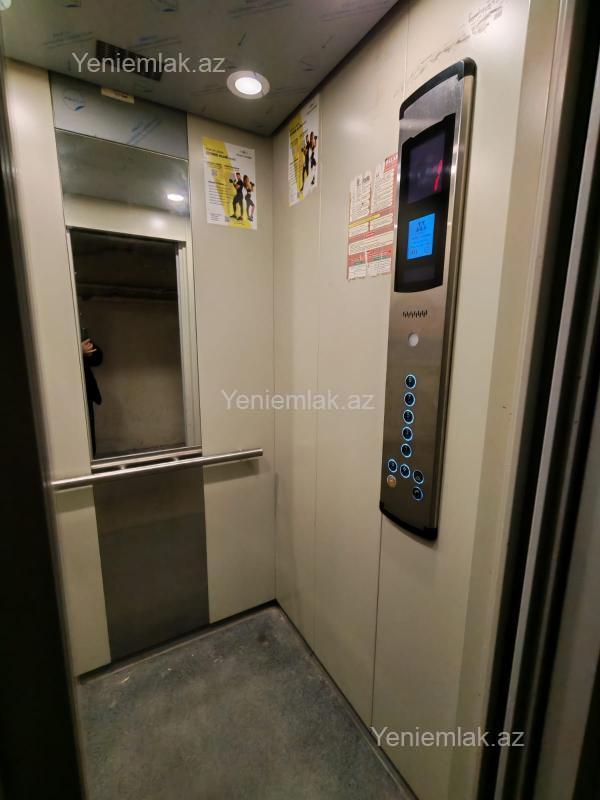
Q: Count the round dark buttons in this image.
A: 9